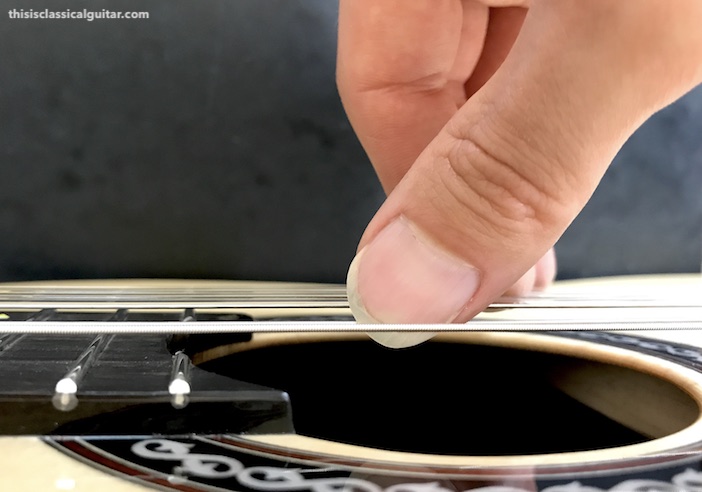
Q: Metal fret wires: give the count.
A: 3